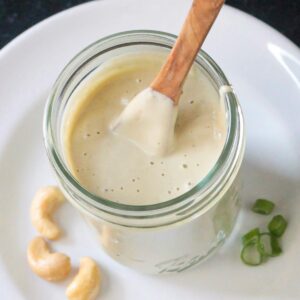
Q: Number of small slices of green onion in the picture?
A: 5